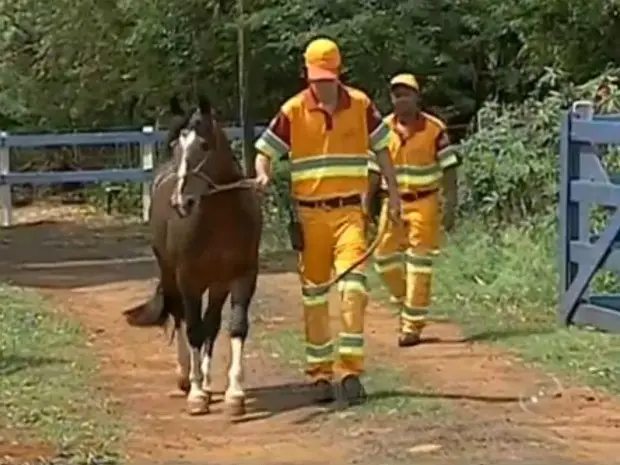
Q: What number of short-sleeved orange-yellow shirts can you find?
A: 2